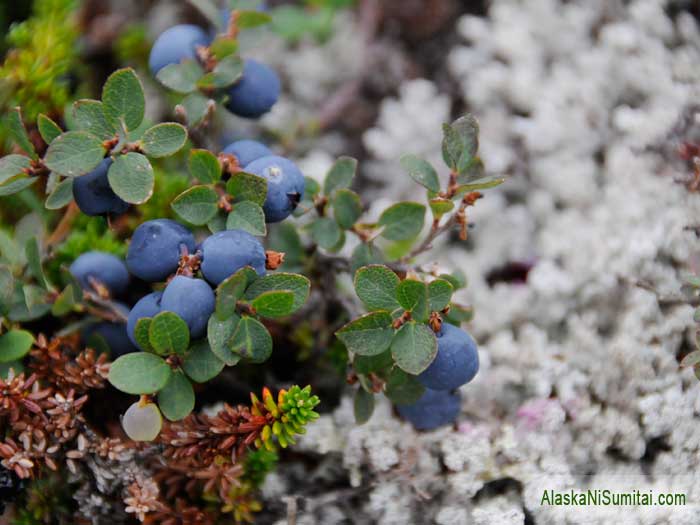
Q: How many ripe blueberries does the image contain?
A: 13